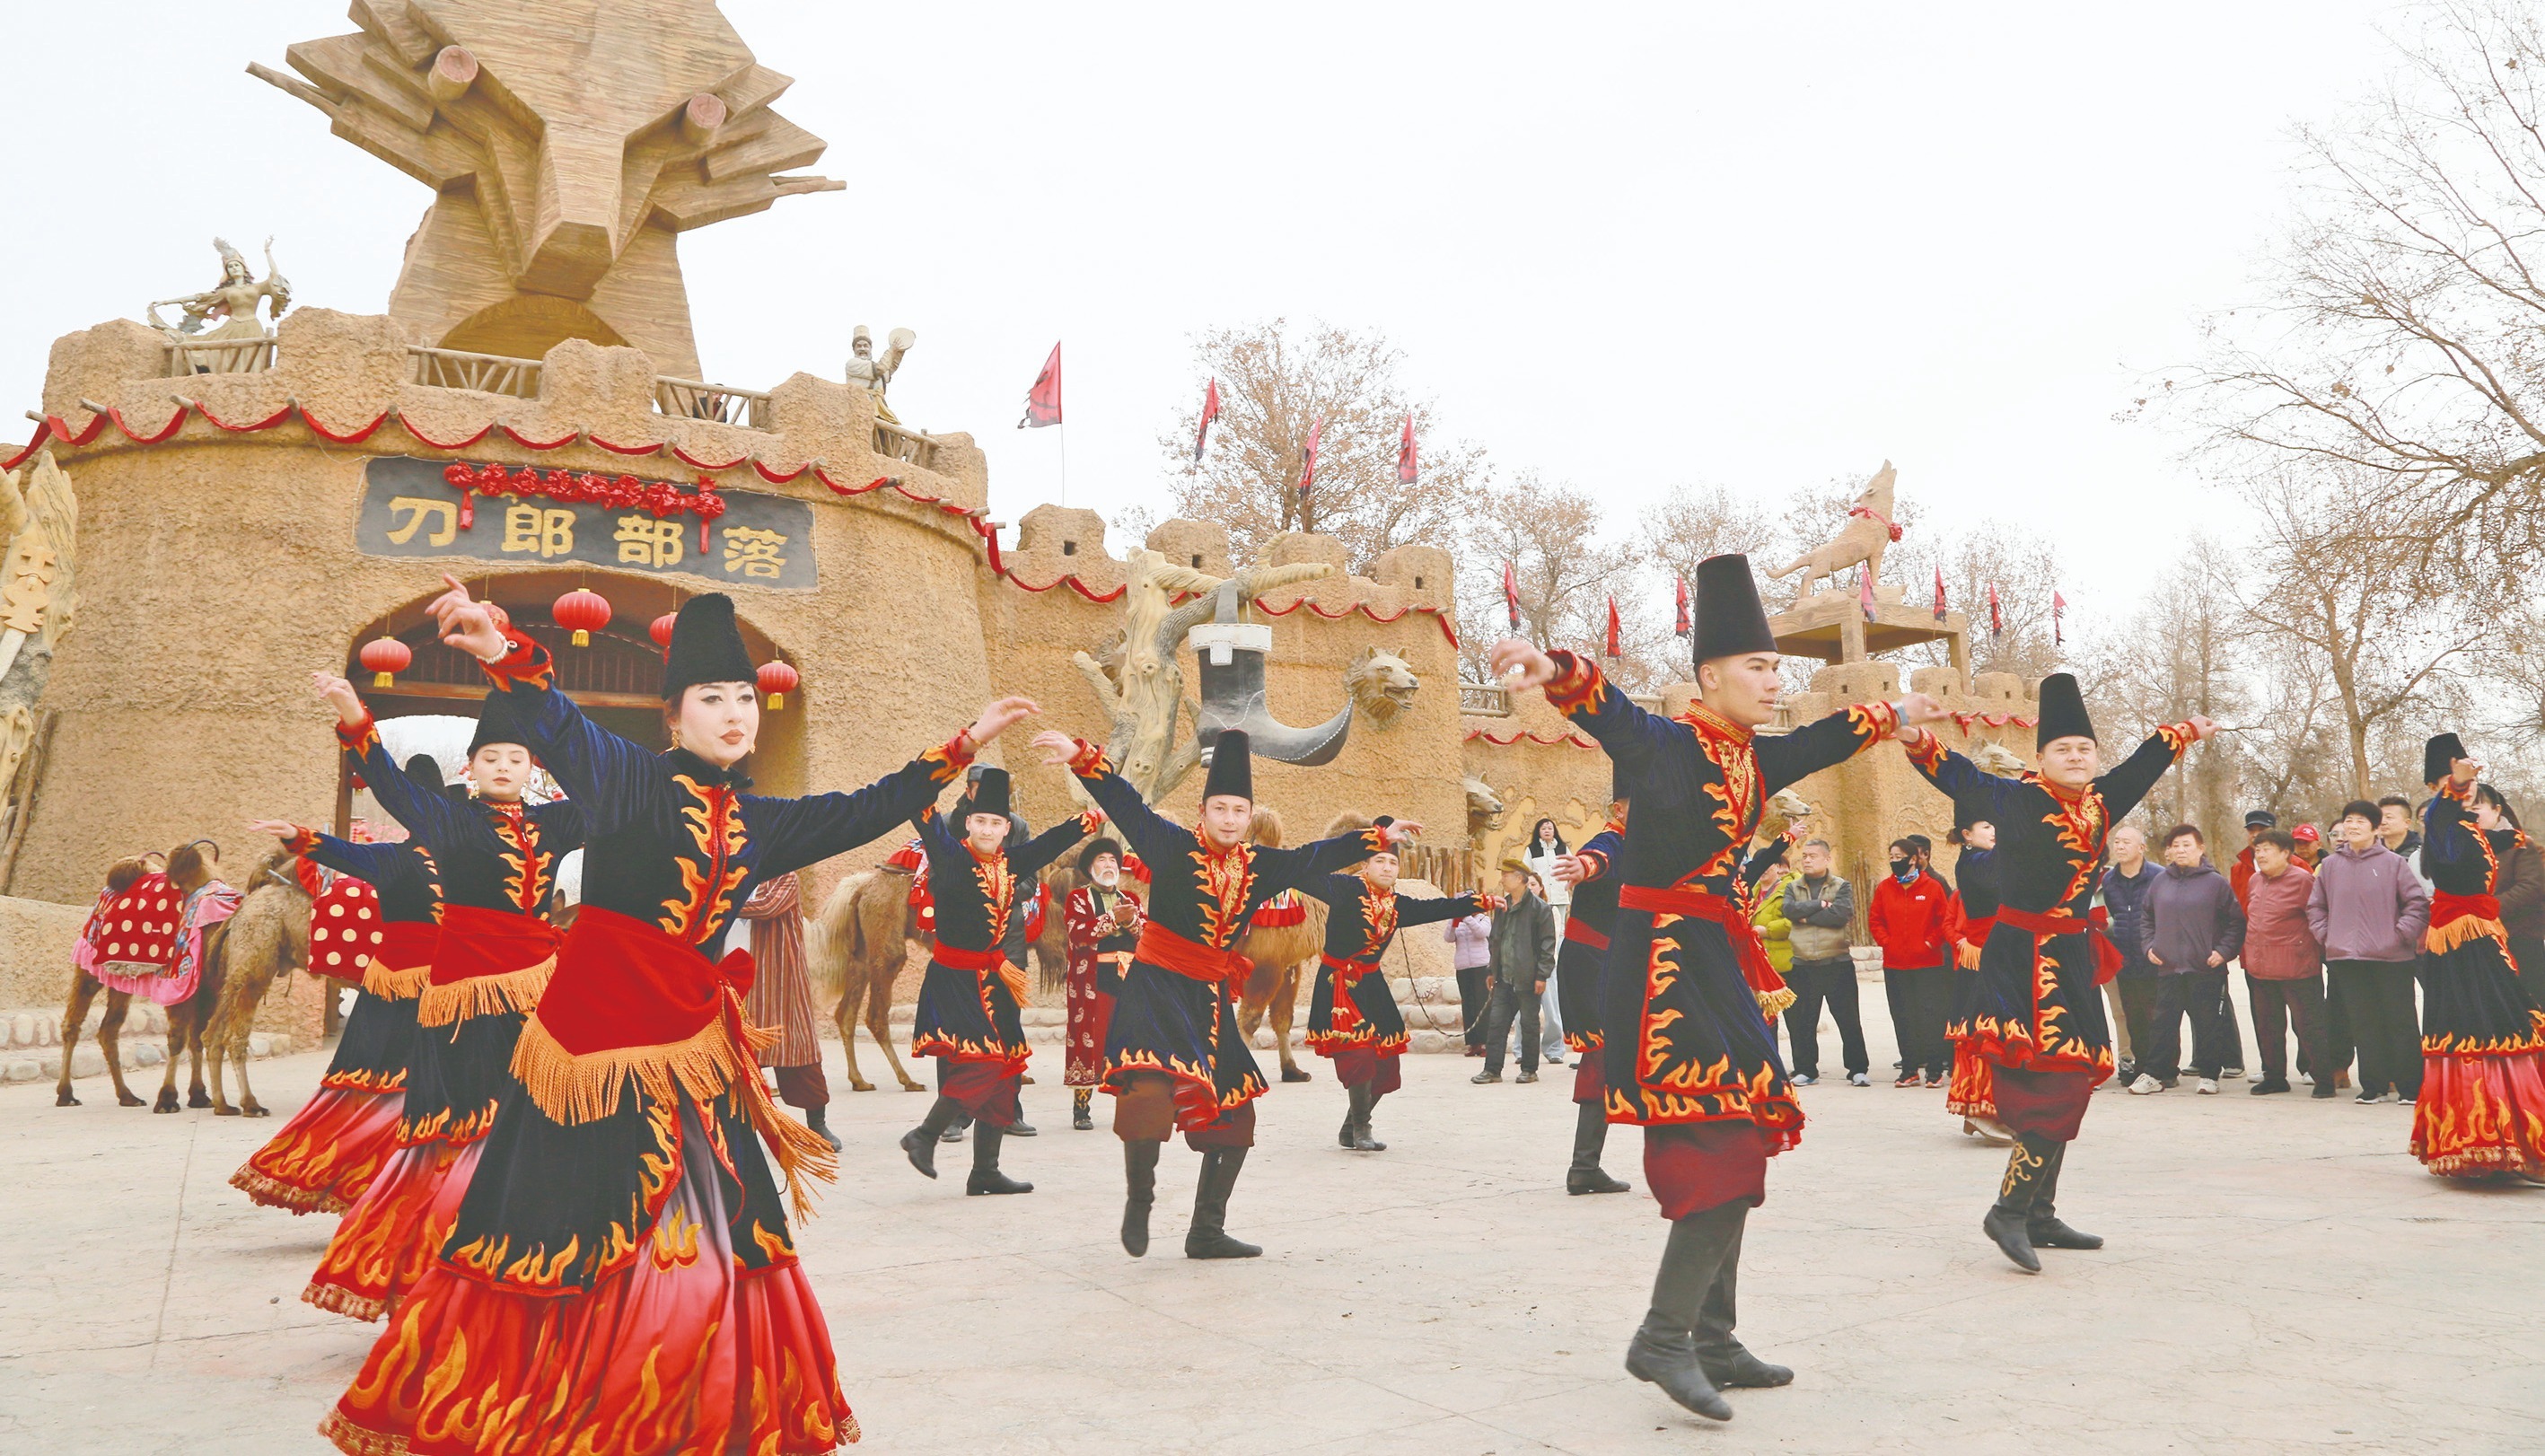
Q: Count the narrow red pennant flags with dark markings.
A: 11